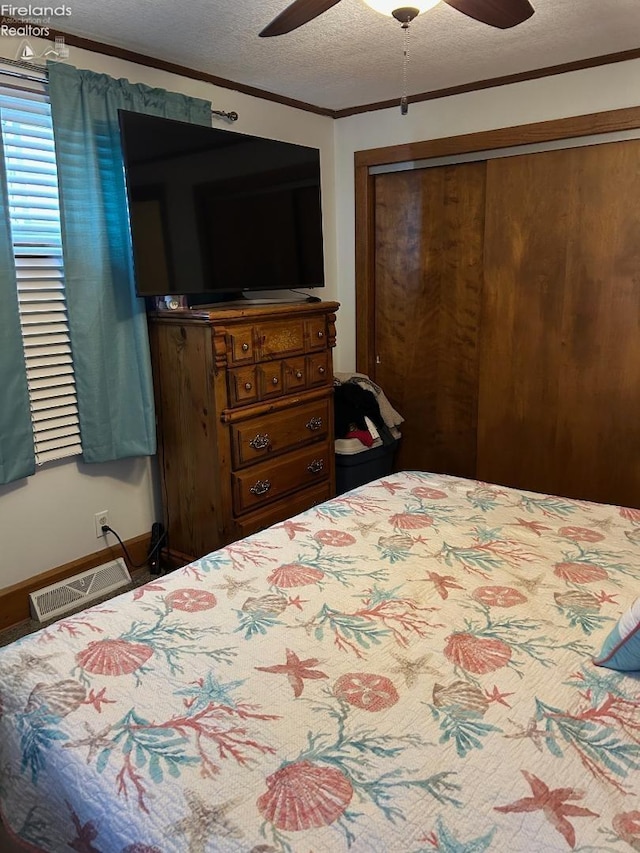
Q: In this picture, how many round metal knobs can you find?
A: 6